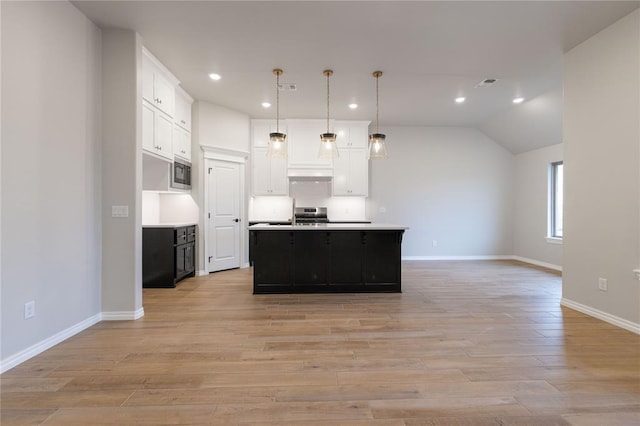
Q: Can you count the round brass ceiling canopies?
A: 3